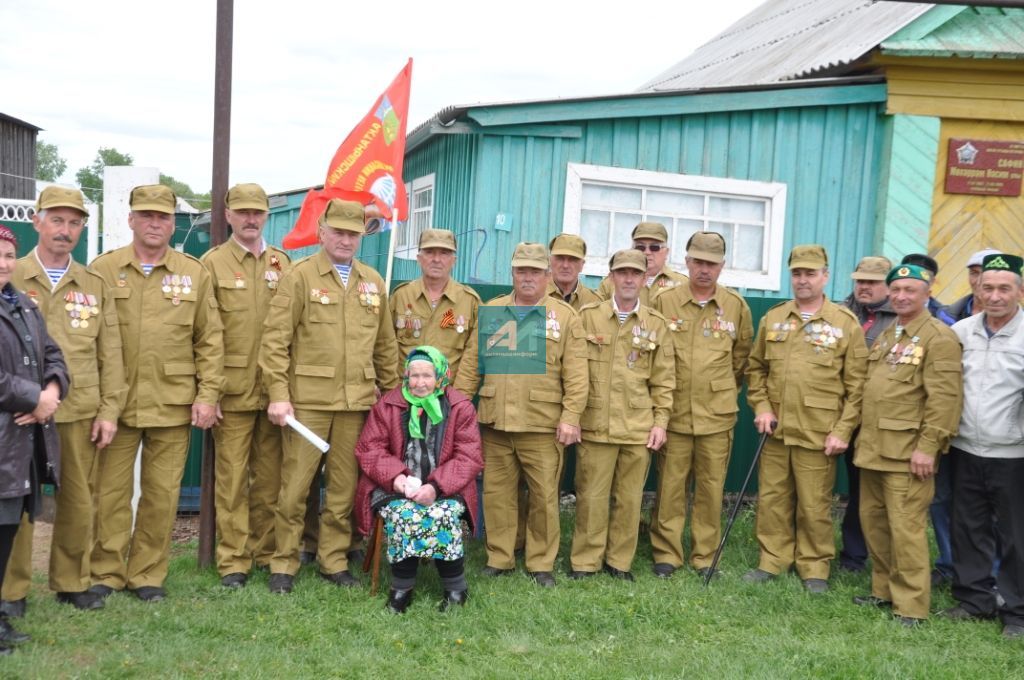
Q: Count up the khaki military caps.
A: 12